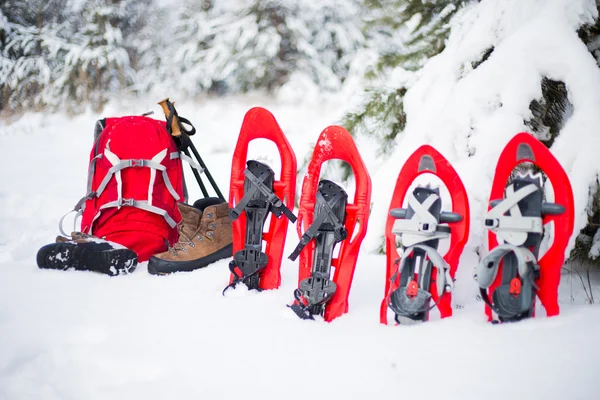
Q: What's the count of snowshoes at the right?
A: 4